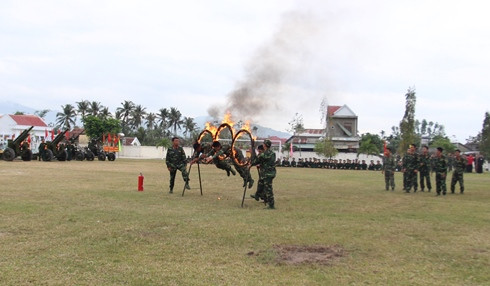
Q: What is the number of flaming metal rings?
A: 3